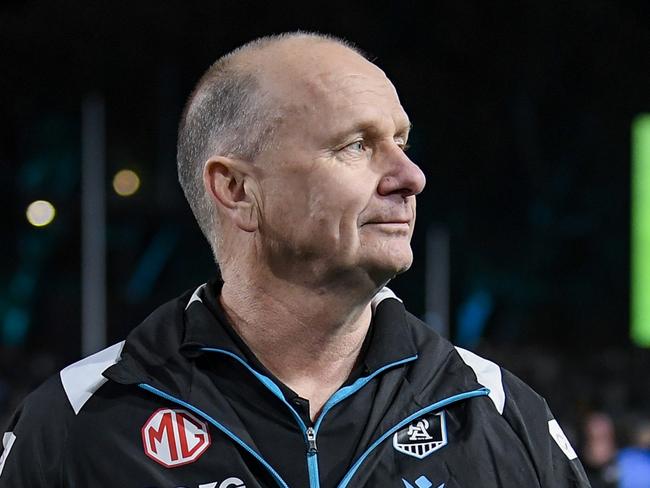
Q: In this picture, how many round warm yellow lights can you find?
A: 2